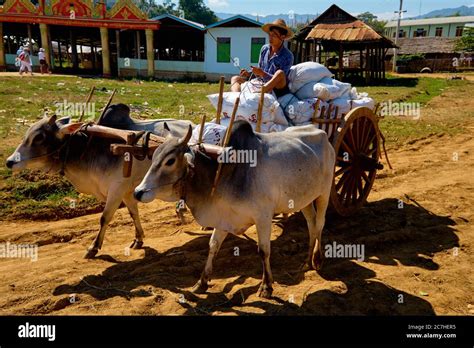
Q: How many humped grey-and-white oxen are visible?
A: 2